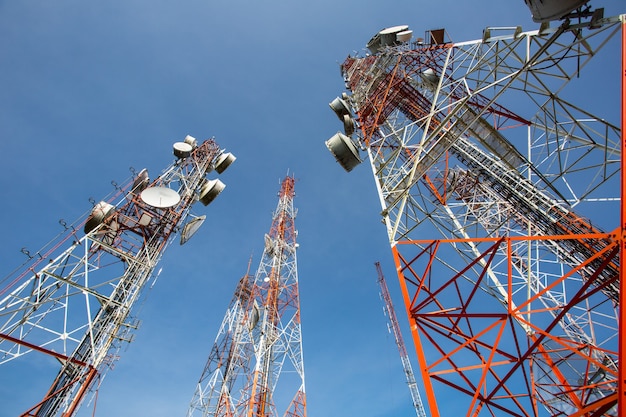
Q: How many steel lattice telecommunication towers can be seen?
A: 5